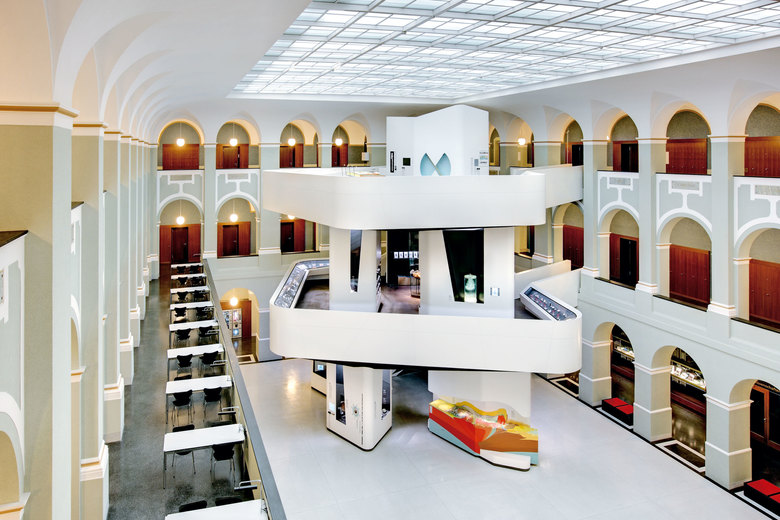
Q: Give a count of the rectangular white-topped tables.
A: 9